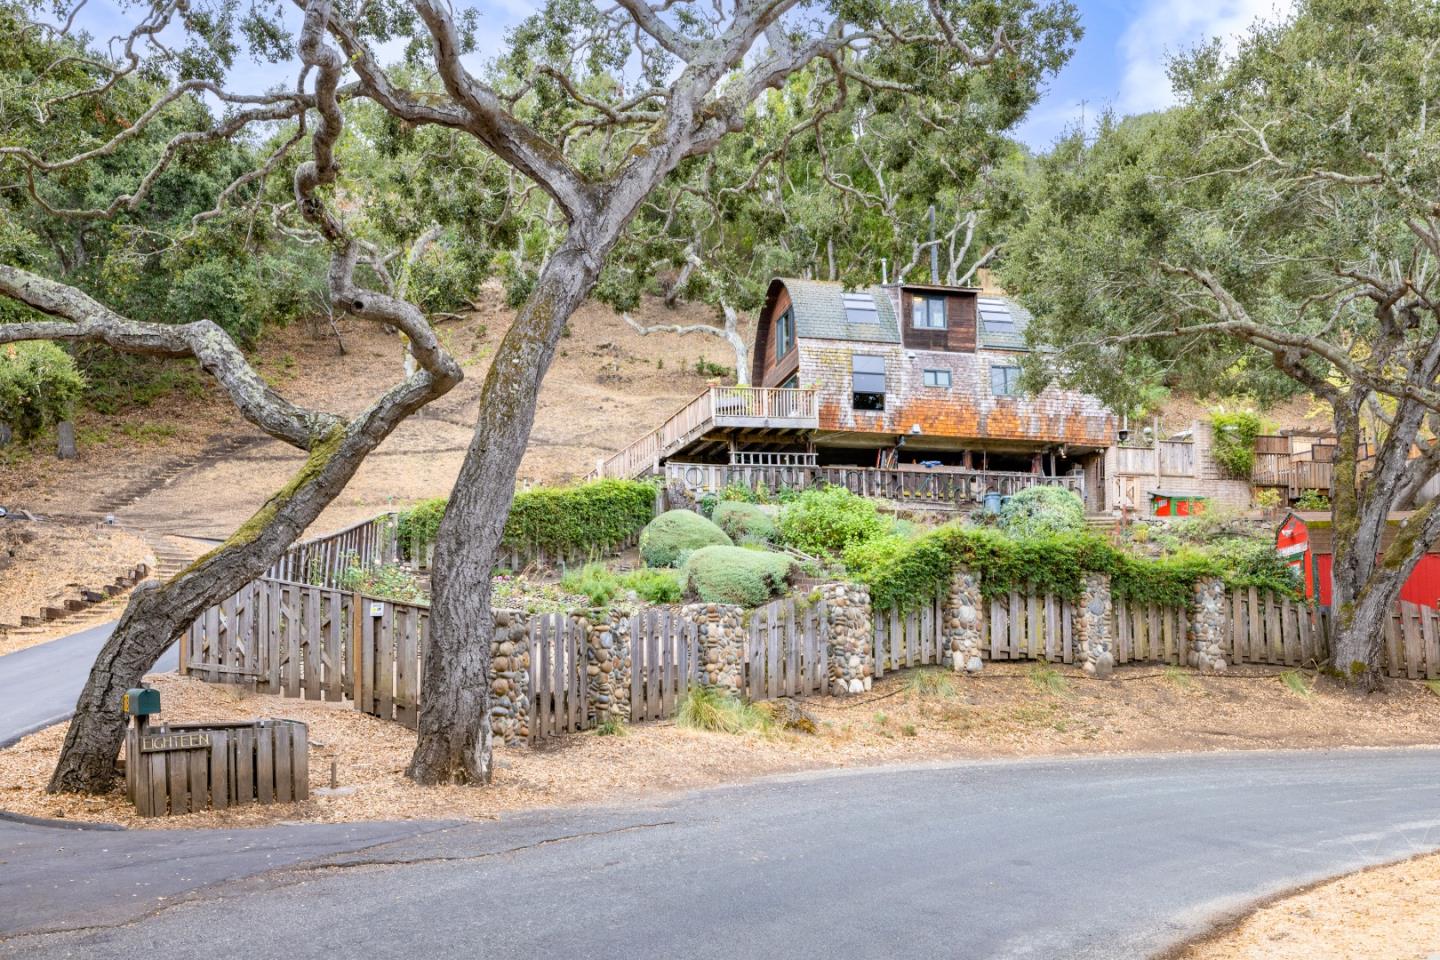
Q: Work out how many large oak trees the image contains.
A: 3